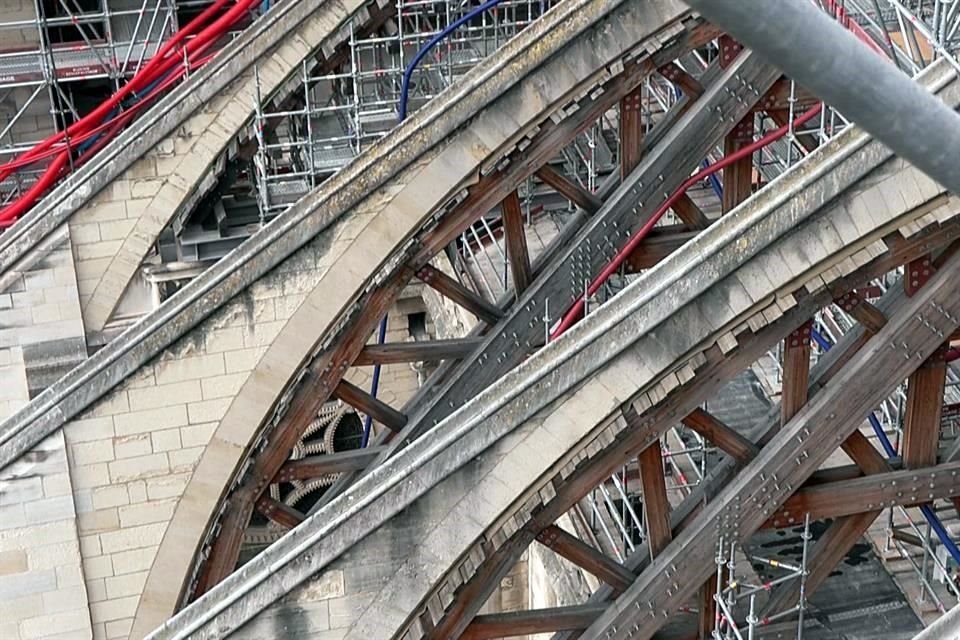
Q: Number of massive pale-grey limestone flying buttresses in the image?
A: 3